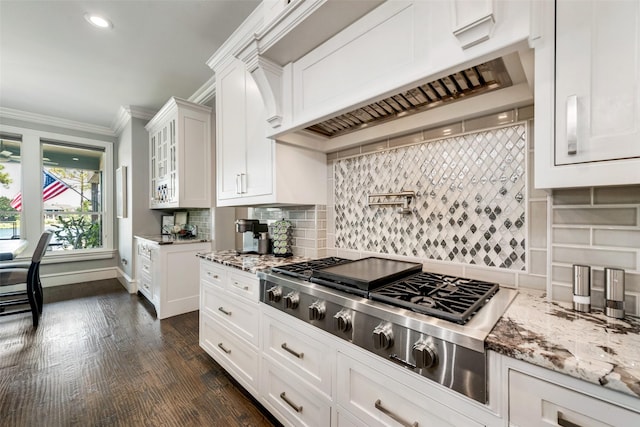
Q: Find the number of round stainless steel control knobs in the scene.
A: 6